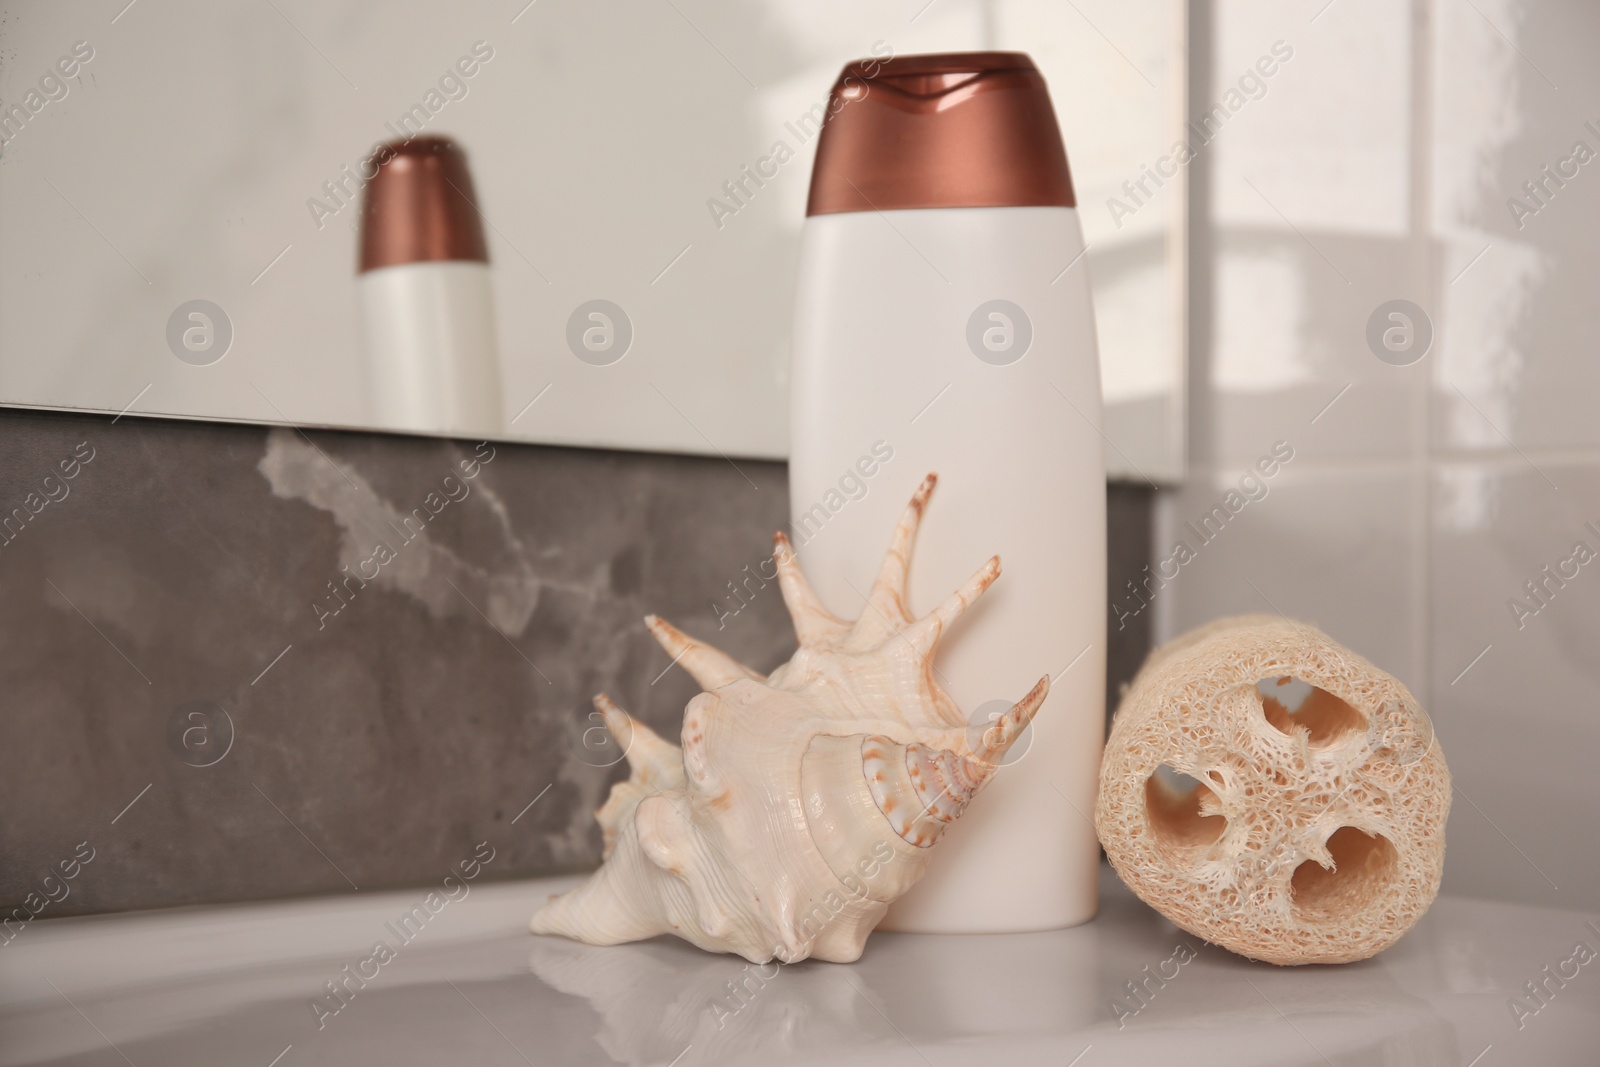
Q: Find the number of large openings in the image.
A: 3